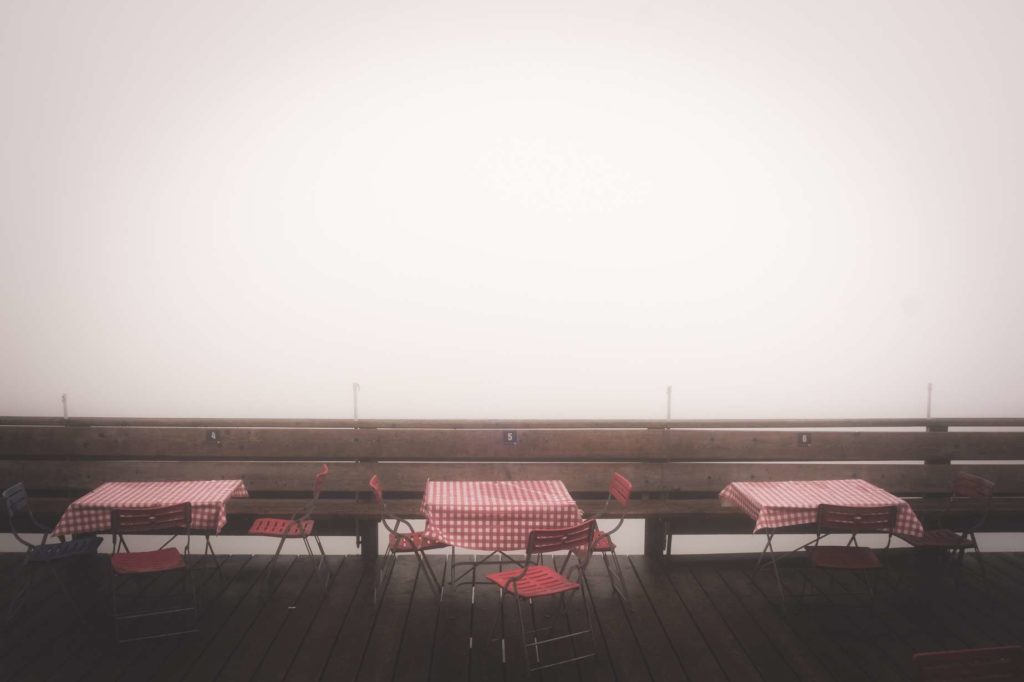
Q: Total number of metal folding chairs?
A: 9